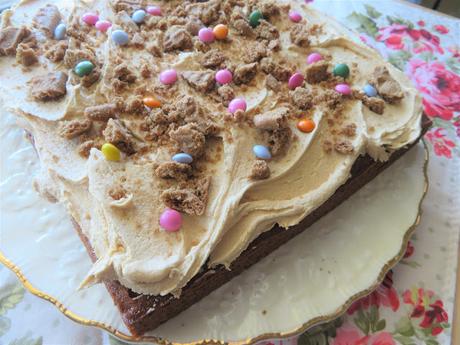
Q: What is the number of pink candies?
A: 12